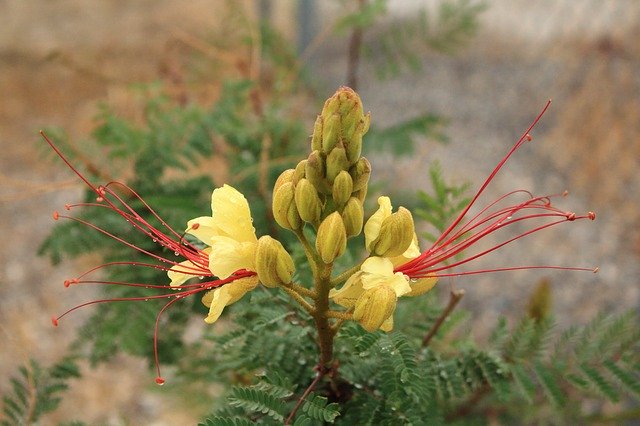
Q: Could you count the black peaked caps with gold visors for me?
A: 0